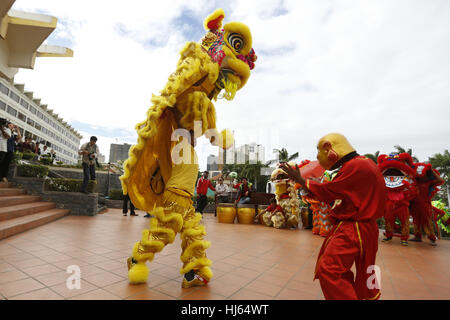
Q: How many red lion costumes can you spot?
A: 2